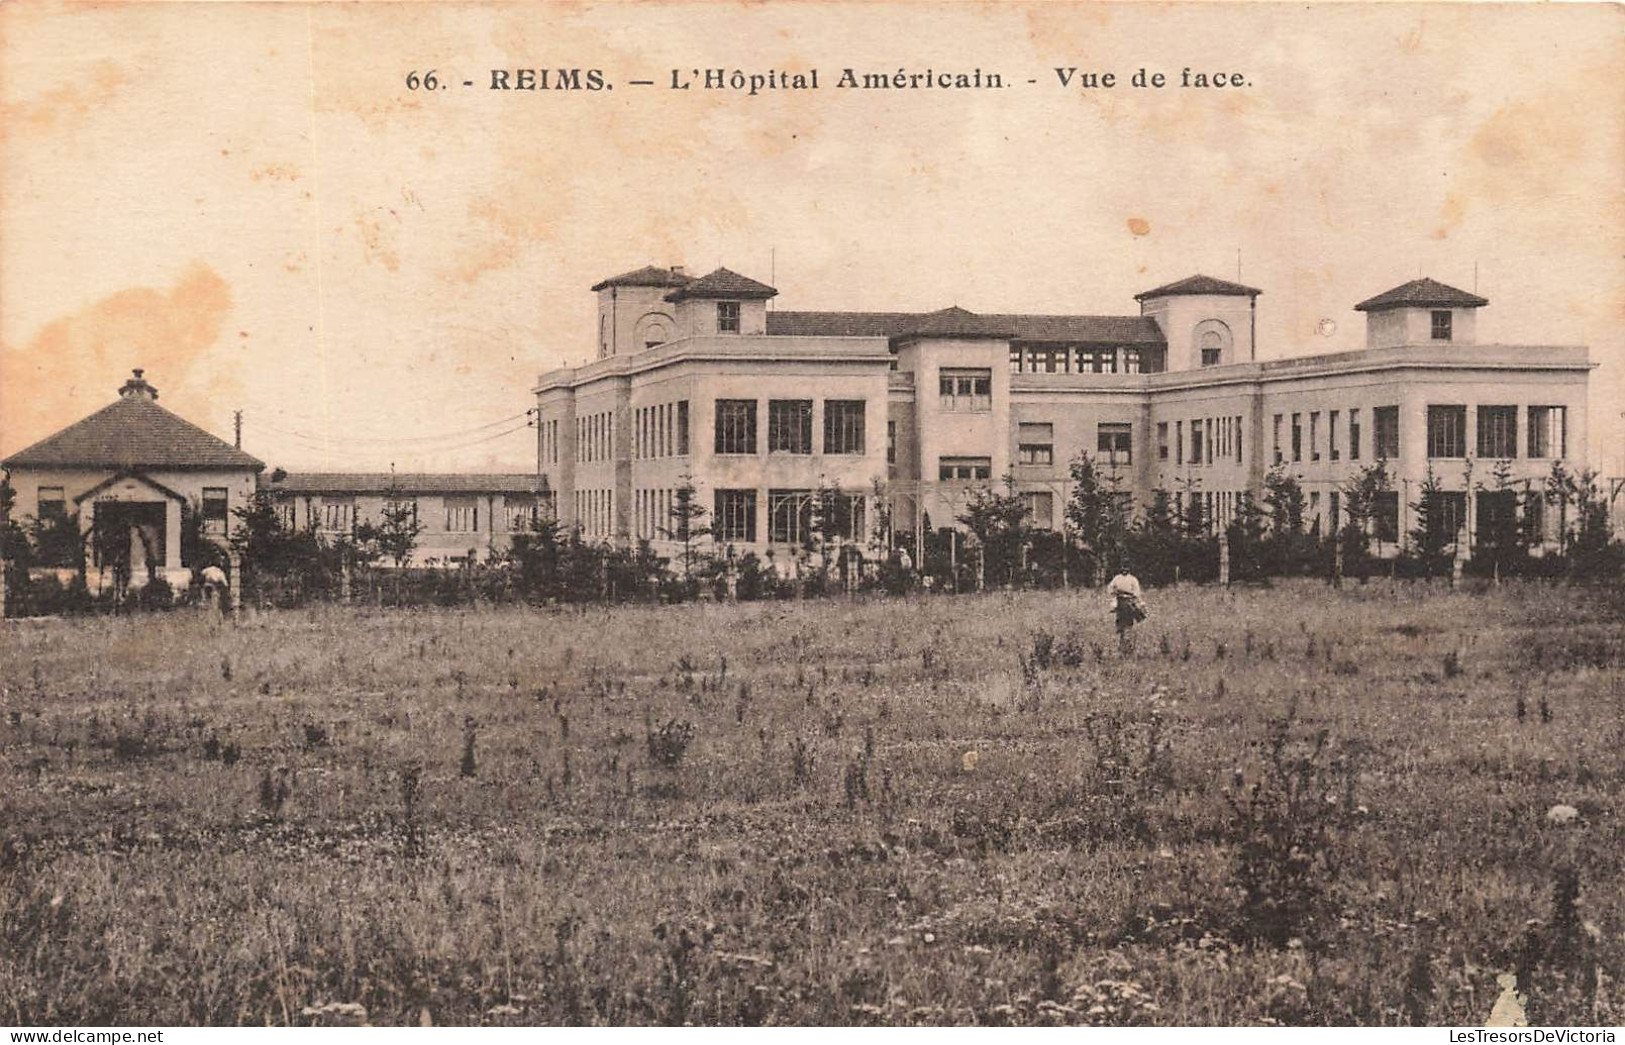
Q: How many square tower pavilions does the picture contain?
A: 4